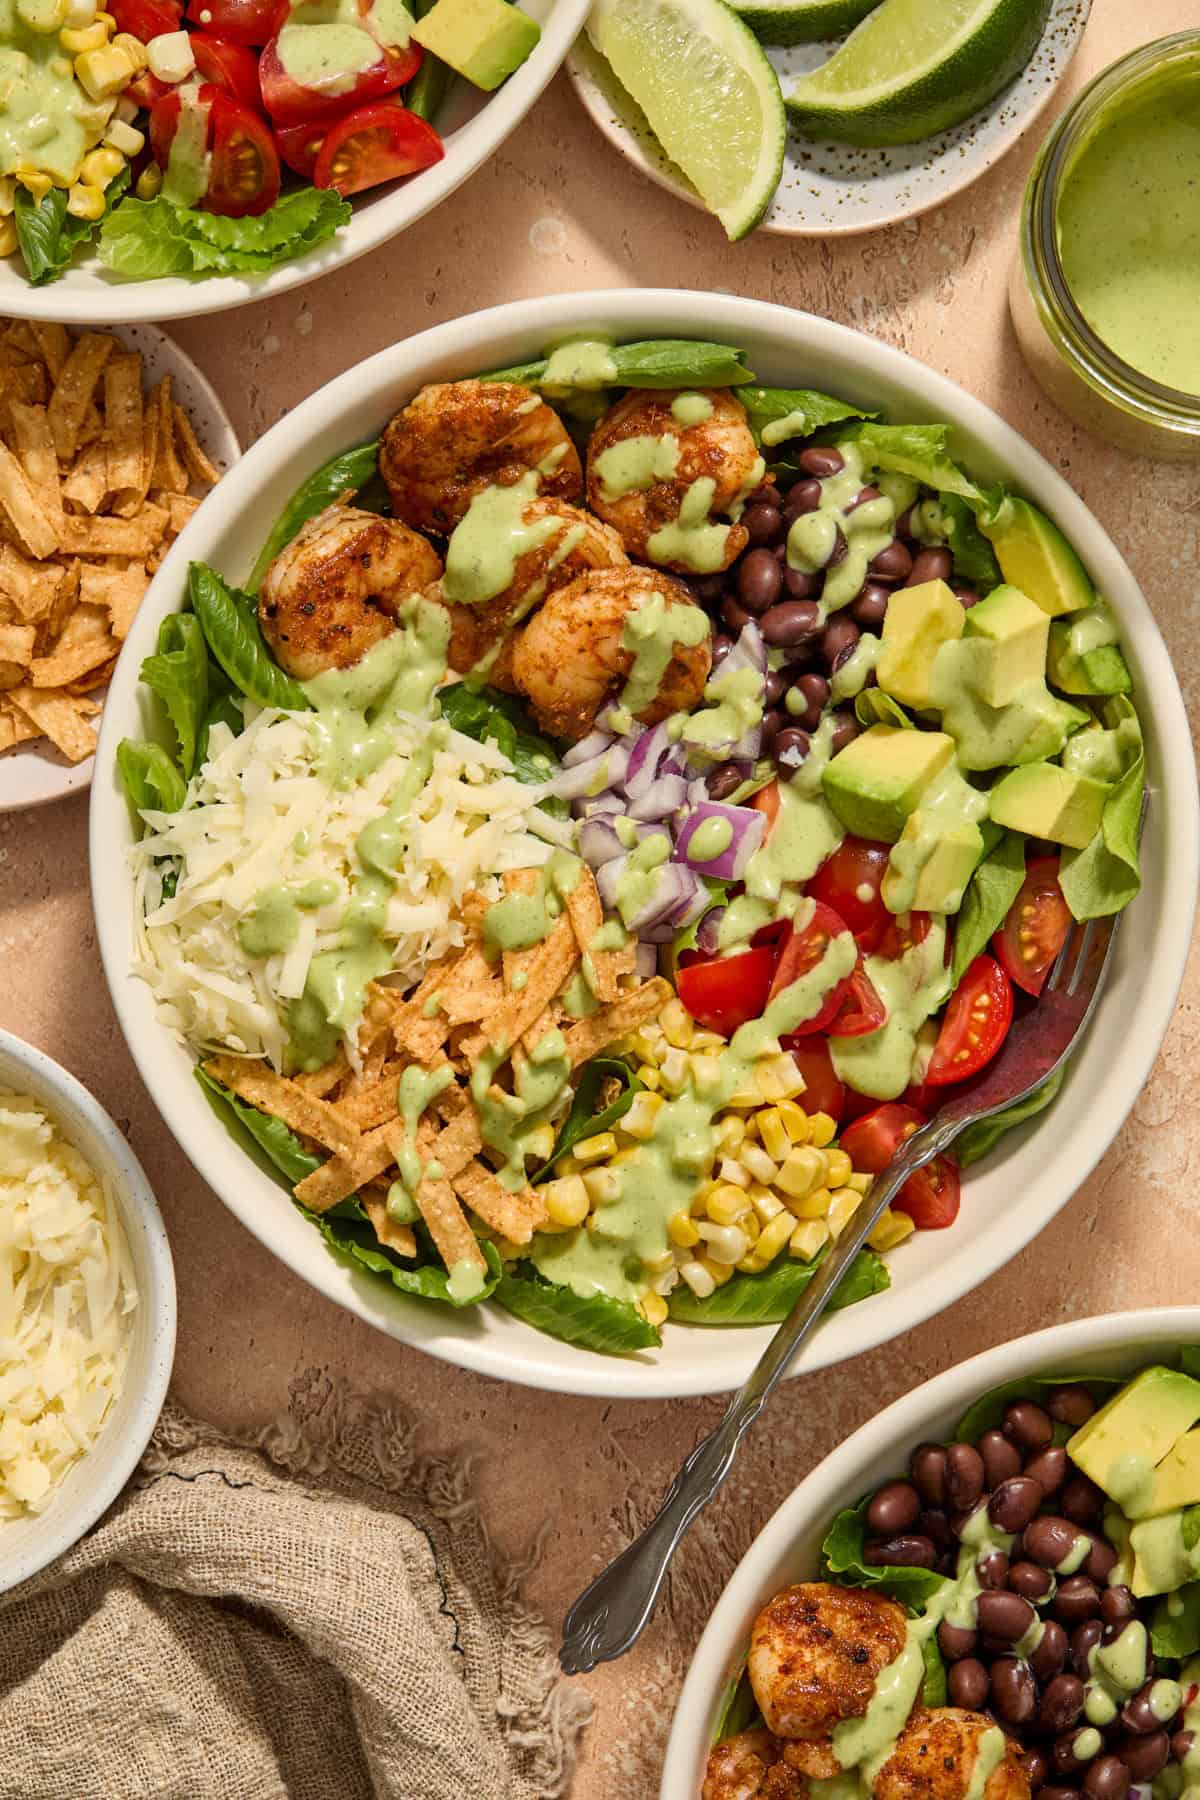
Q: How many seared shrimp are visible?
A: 8